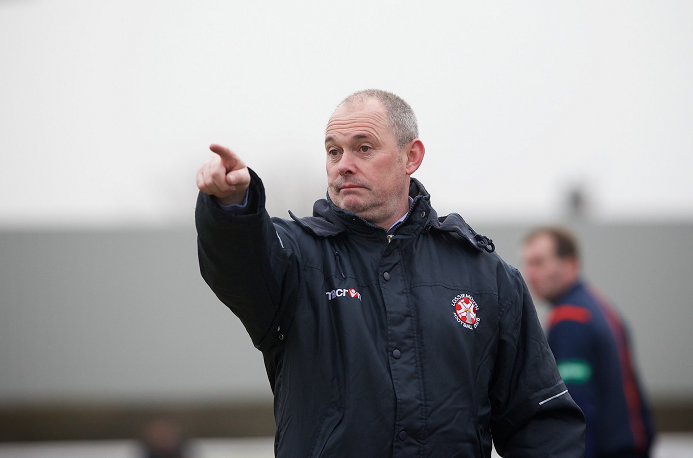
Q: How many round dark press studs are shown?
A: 3